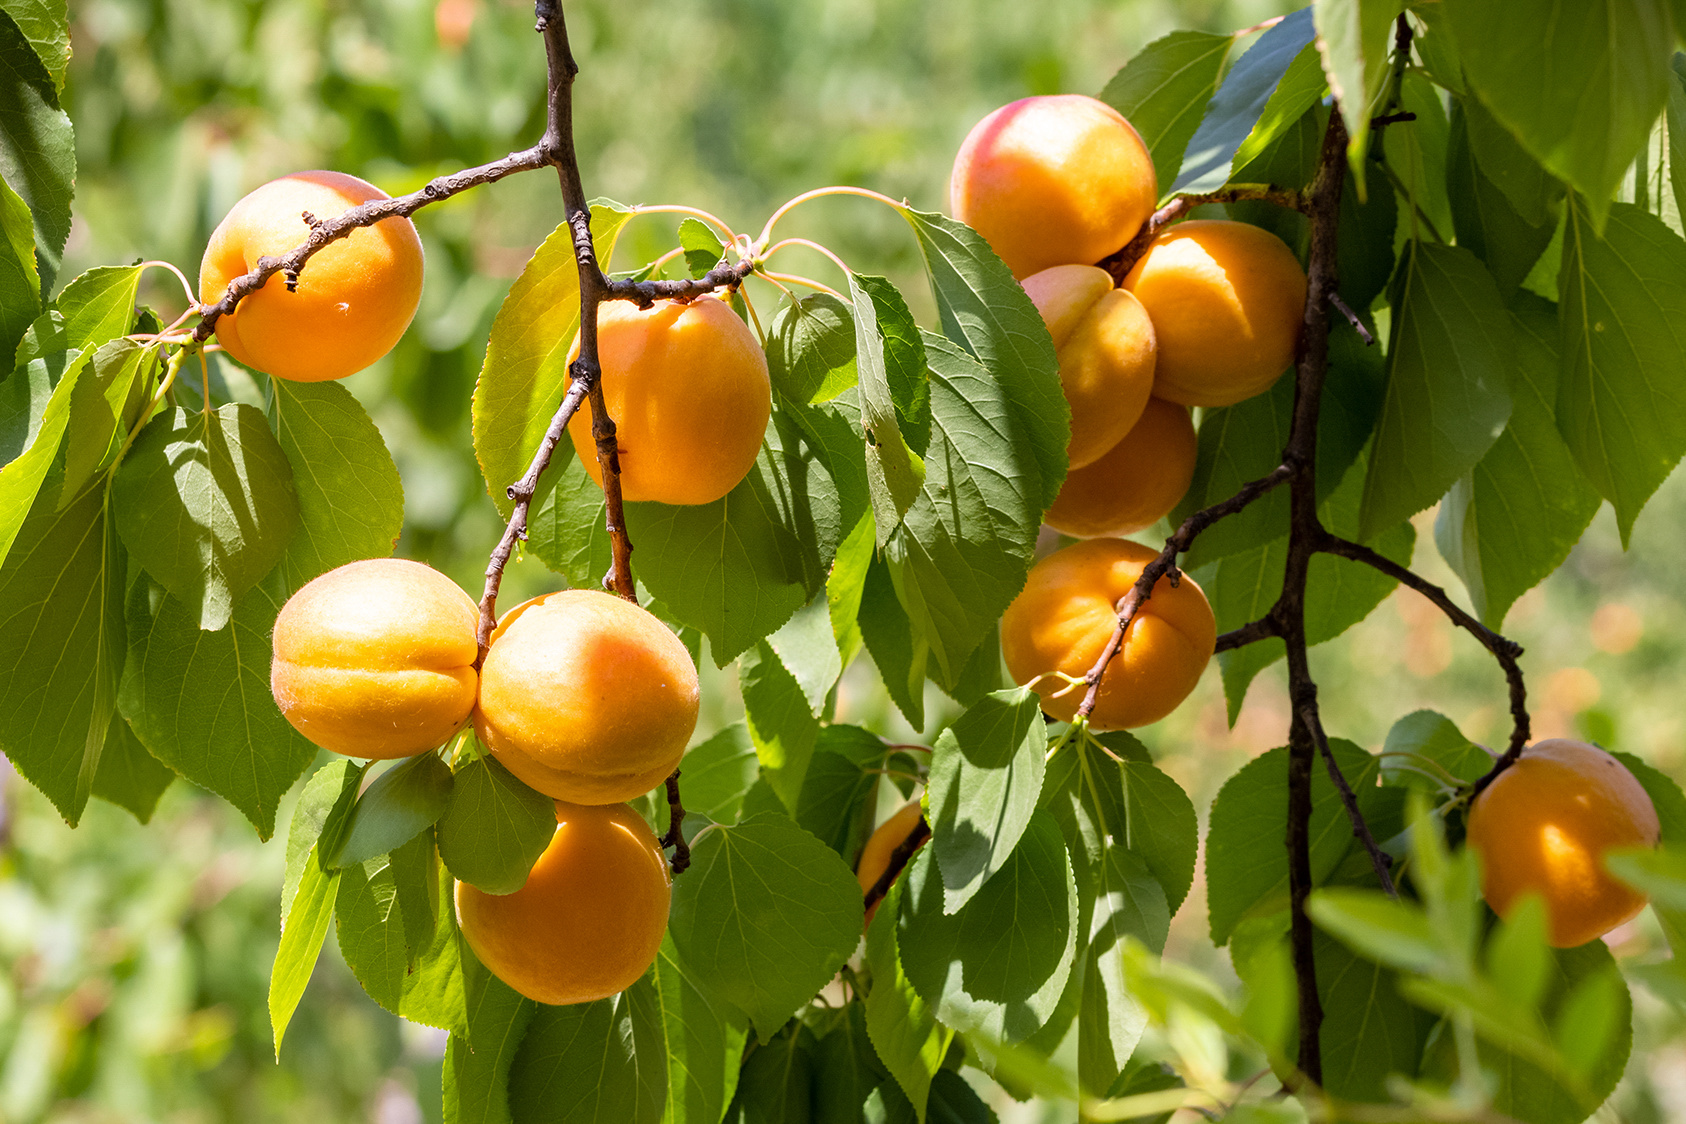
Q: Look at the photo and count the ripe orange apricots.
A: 12